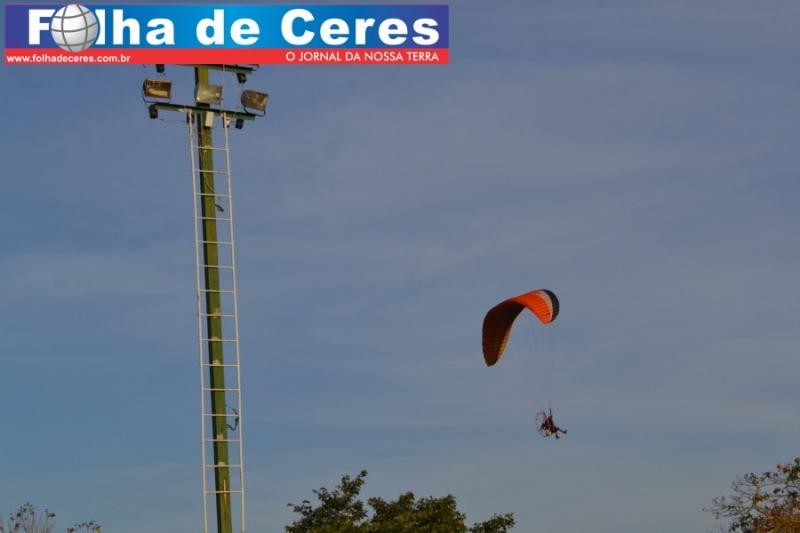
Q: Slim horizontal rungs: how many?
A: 15